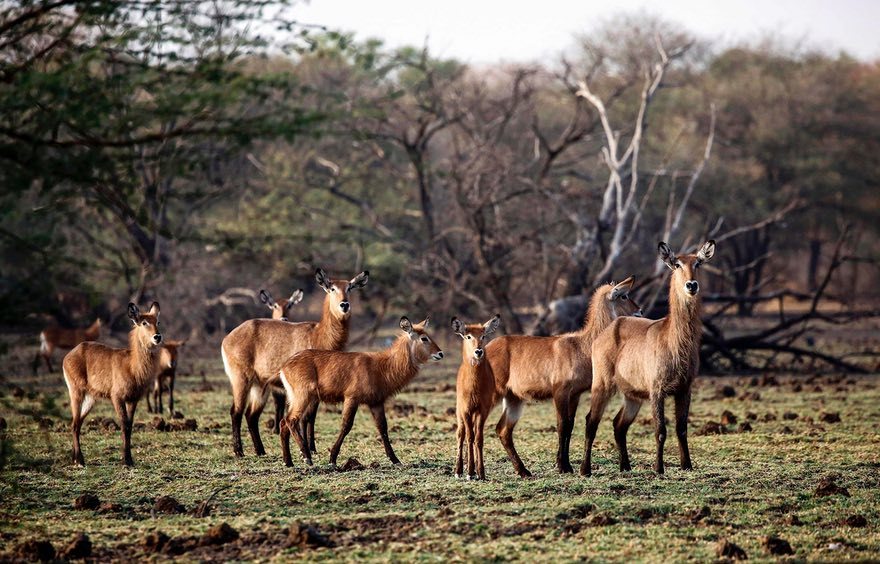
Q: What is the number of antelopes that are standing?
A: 9